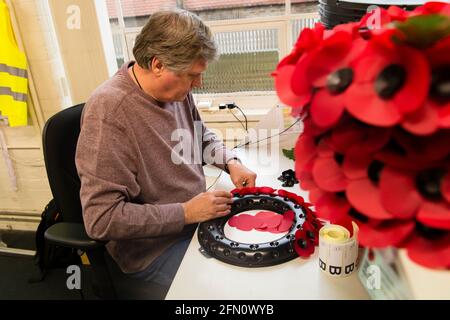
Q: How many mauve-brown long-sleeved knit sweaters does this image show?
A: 1